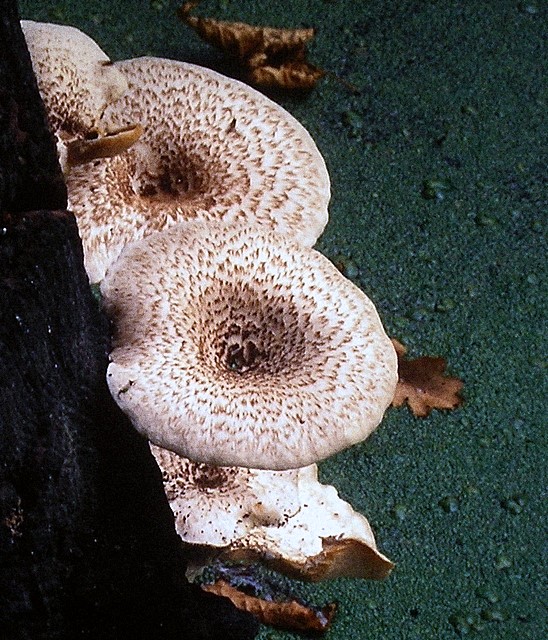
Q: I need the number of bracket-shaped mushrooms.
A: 4